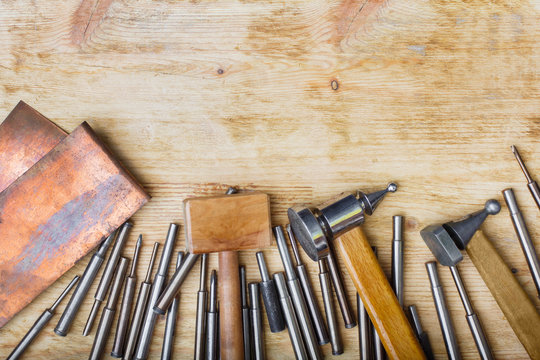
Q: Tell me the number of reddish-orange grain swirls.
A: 2